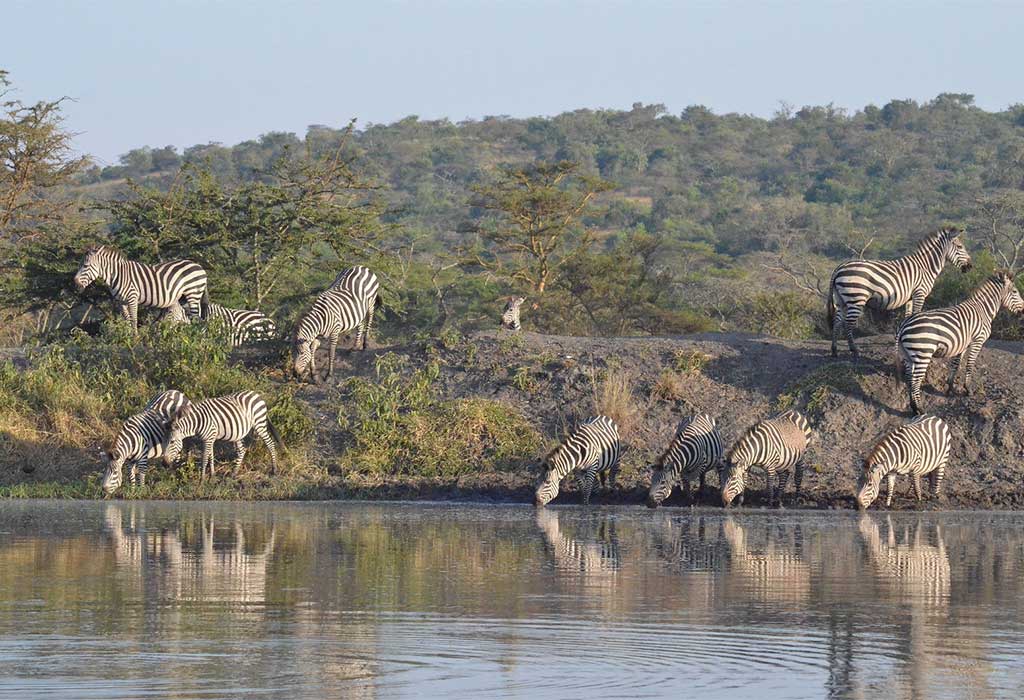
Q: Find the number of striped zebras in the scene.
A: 12